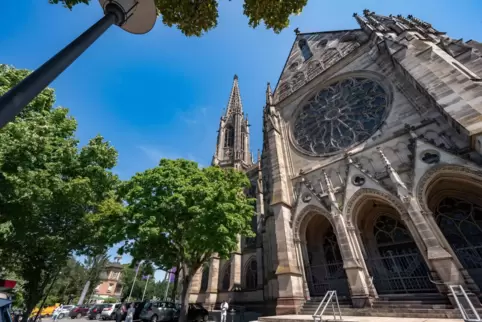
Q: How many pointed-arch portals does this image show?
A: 3